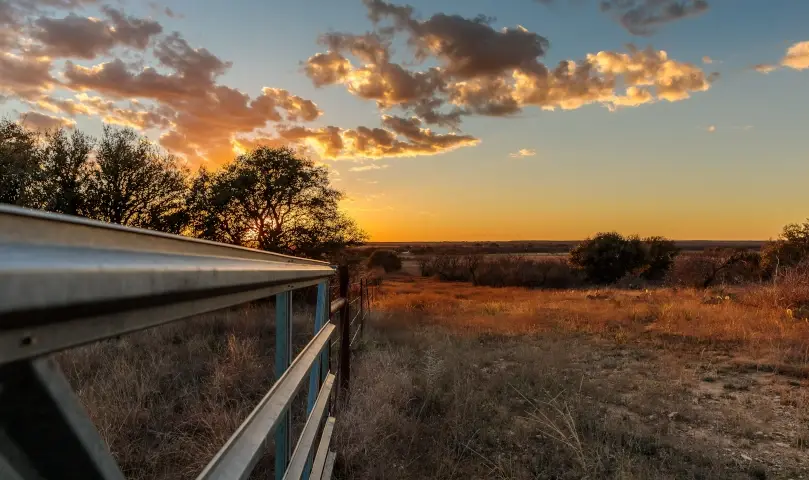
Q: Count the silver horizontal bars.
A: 5